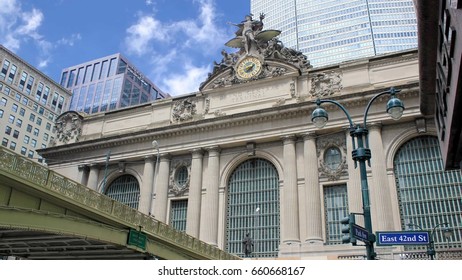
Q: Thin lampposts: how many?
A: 2